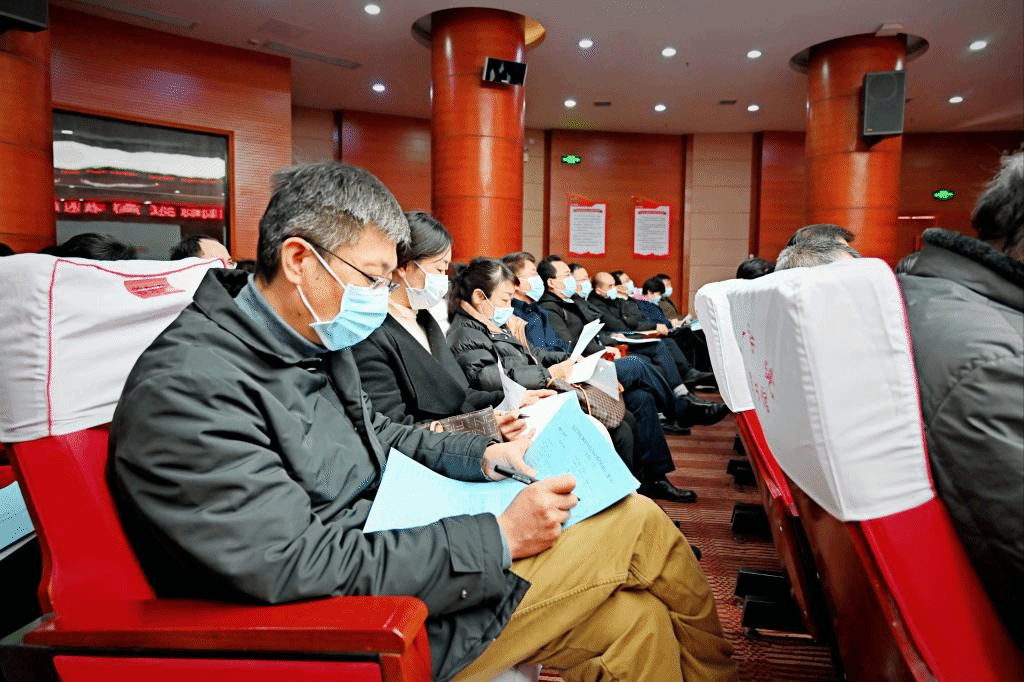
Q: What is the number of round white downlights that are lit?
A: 10